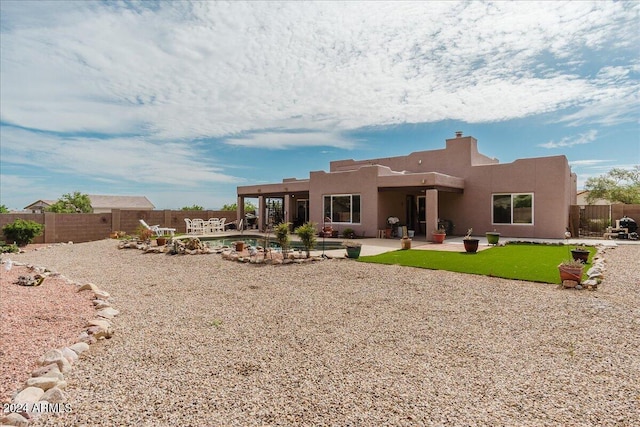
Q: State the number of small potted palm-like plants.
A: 2